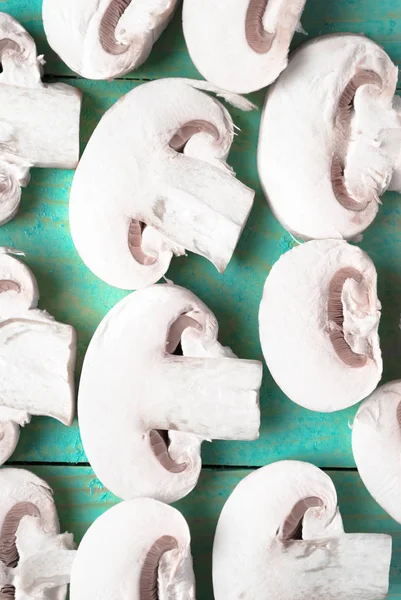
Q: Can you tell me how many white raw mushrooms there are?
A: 12